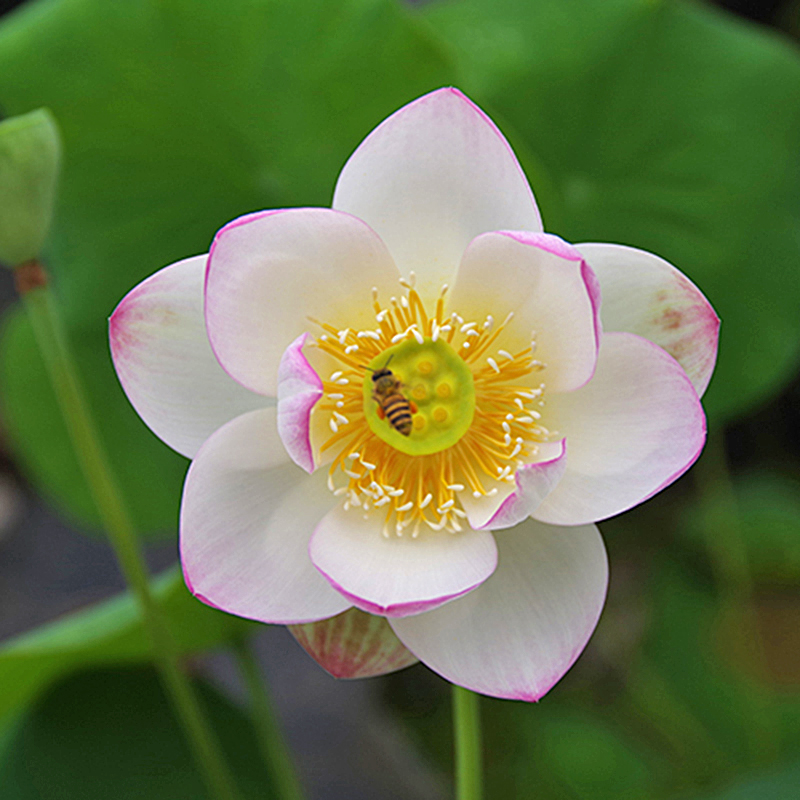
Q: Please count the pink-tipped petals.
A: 12